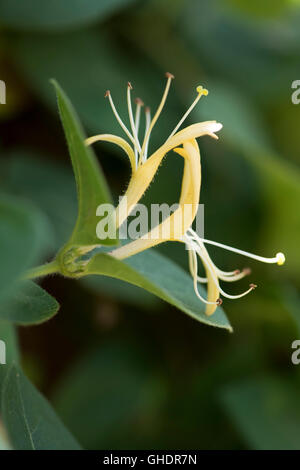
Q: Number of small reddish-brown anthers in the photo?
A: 9